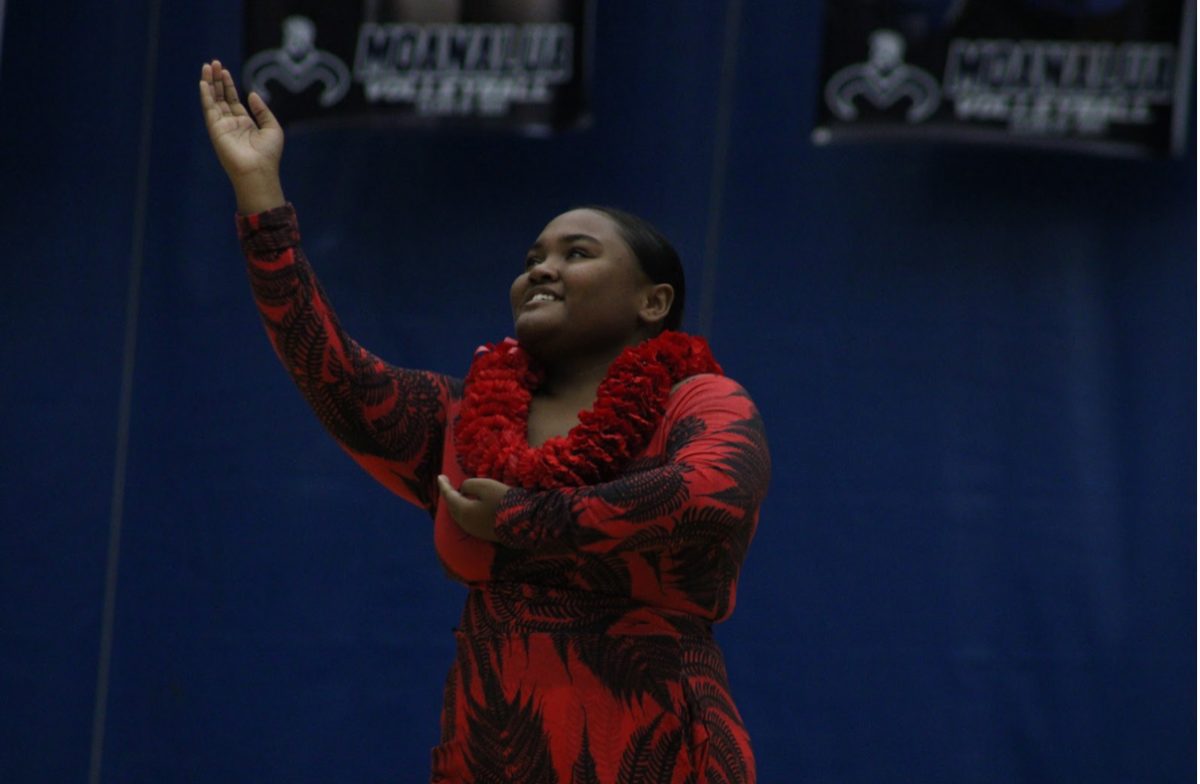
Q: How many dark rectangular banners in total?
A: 2